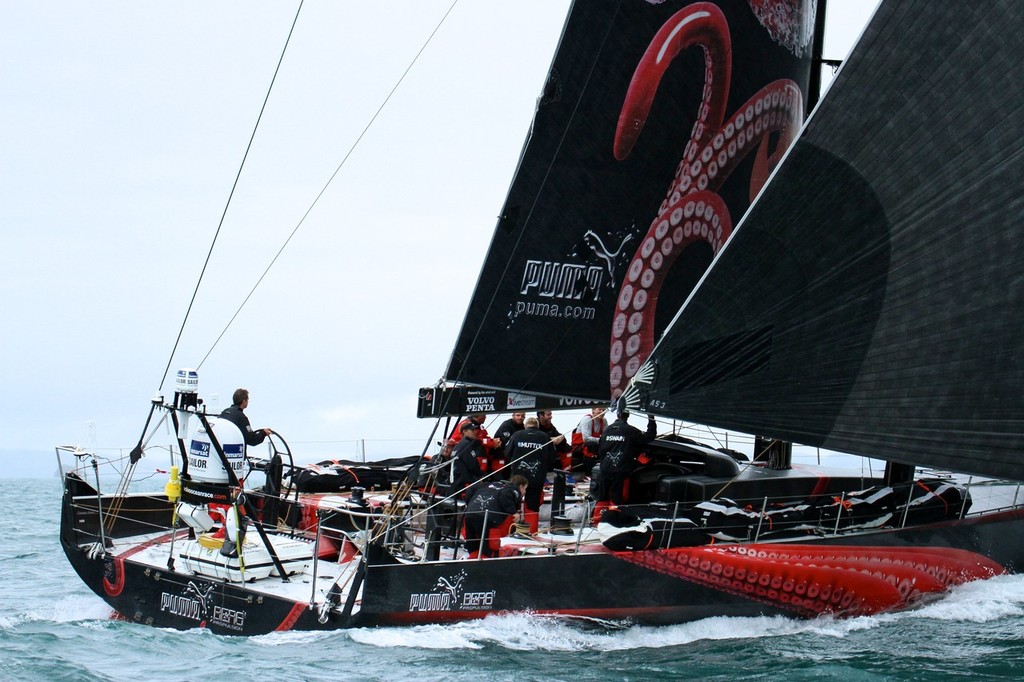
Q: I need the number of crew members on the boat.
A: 10